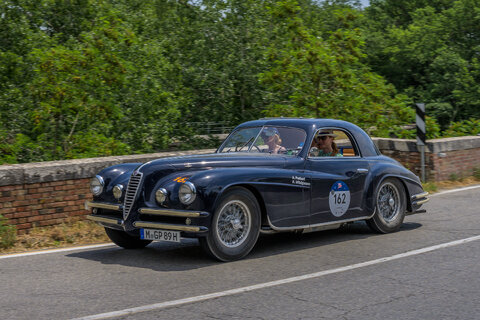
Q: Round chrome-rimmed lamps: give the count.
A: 4